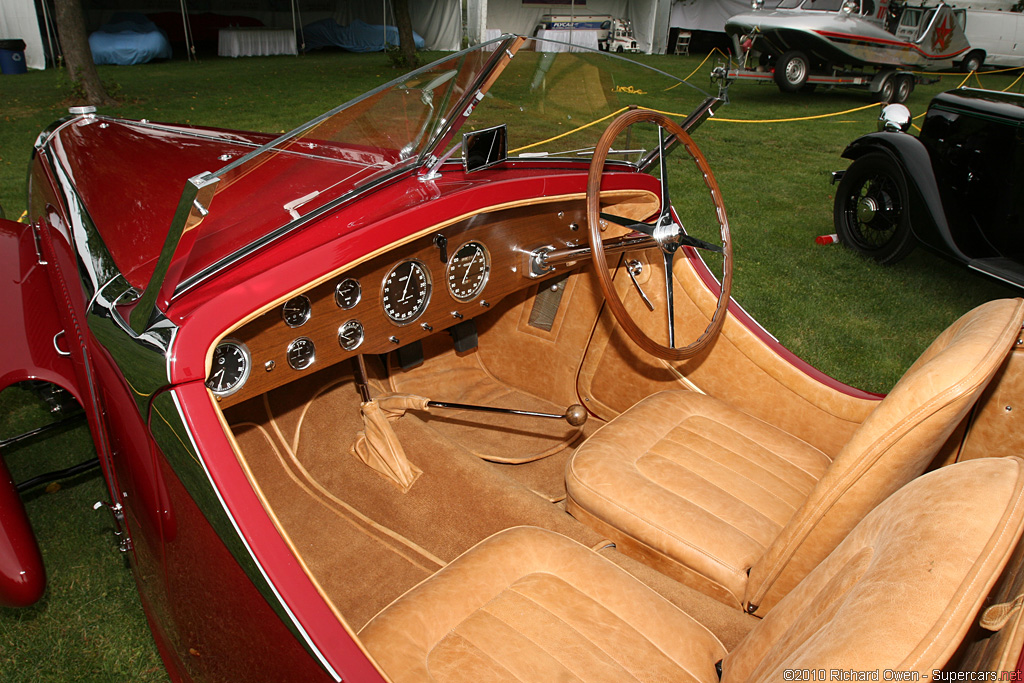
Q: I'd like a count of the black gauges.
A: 7